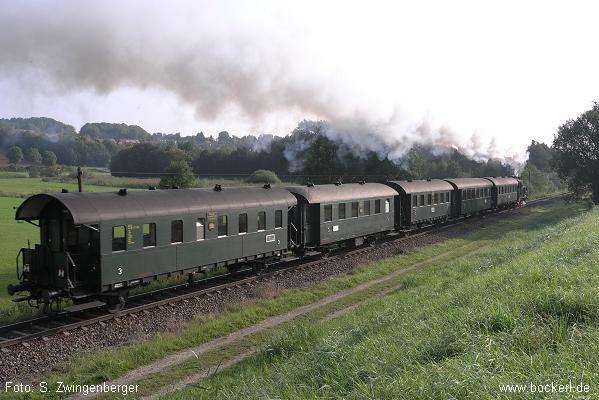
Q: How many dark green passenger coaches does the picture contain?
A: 5